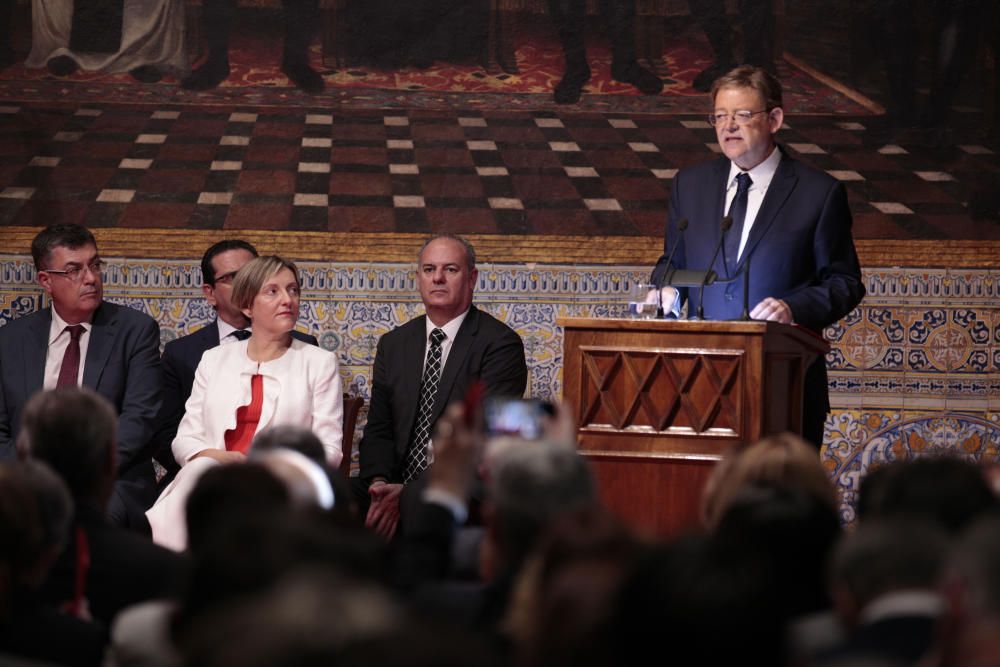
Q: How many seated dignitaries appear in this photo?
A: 4